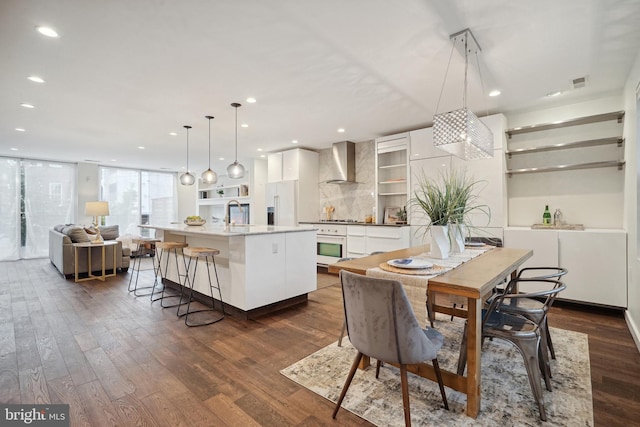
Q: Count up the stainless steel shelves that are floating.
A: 3